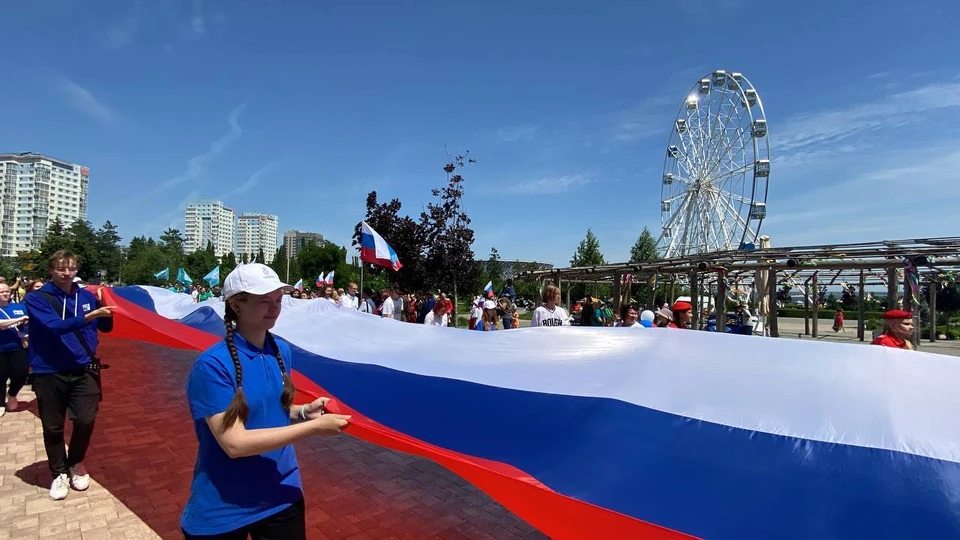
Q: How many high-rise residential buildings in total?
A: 4